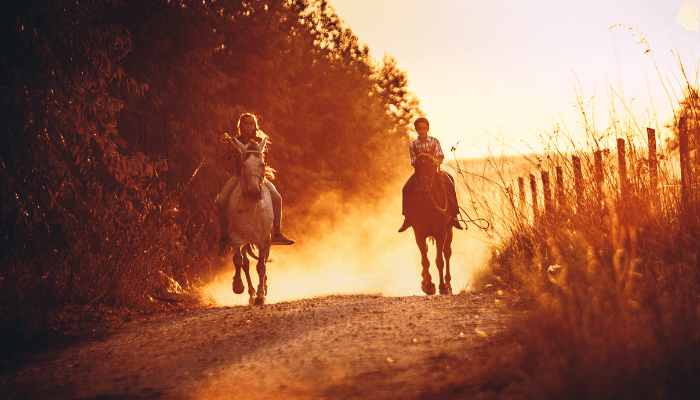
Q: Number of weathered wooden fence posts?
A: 9